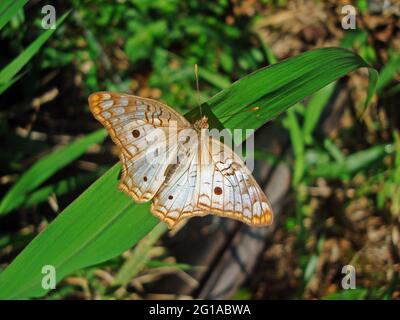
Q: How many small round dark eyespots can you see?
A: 4